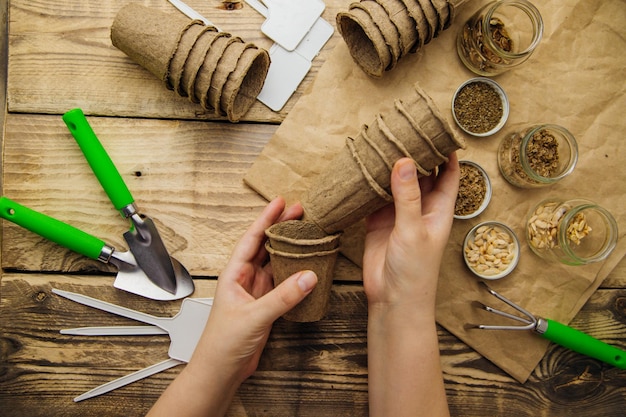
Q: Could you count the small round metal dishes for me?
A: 3